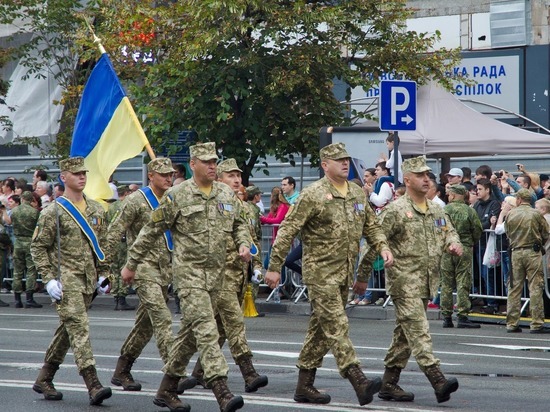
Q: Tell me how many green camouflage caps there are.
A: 11